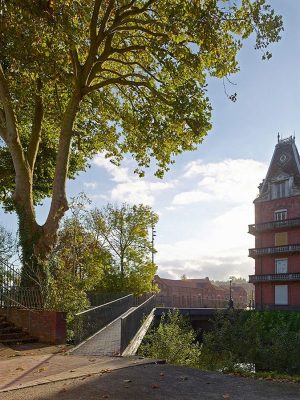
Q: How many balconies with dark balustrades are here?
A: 3